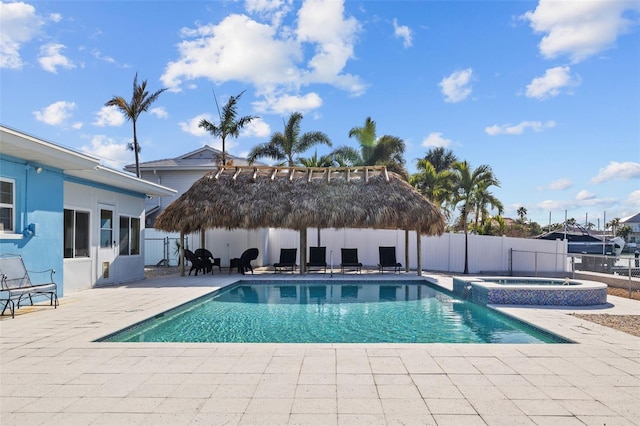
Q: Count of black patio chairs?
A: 7